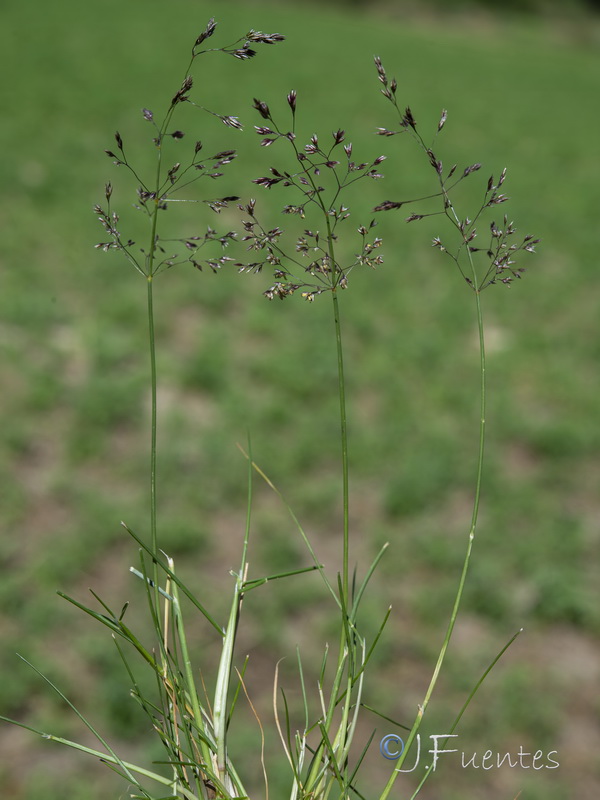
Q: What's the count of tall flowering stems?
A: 3